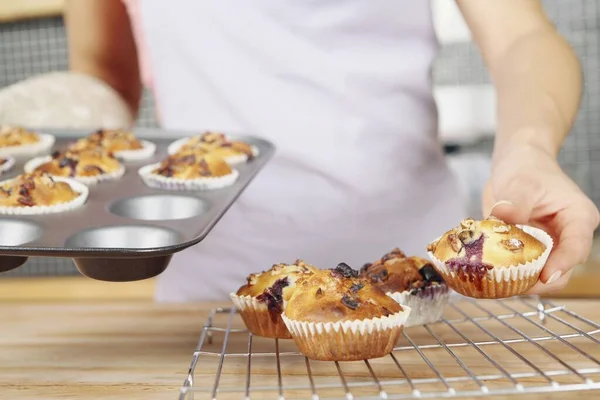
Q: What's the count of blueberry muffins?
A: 11